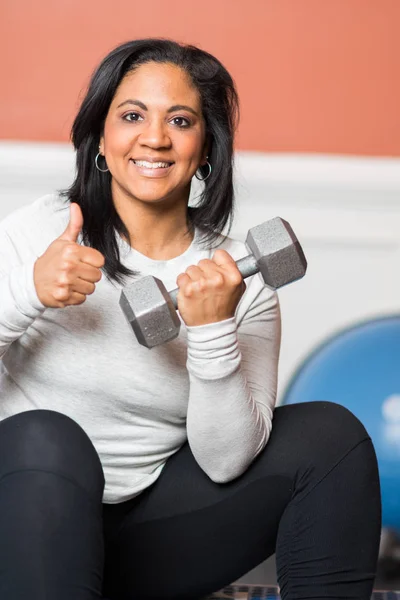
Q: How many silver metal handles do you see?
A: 1